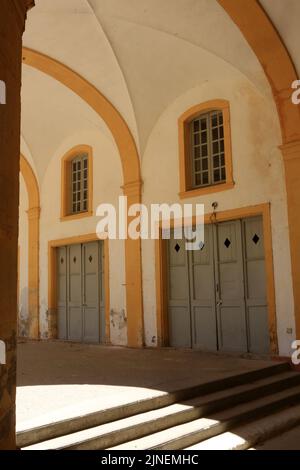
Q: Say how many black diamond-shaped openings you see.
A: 7